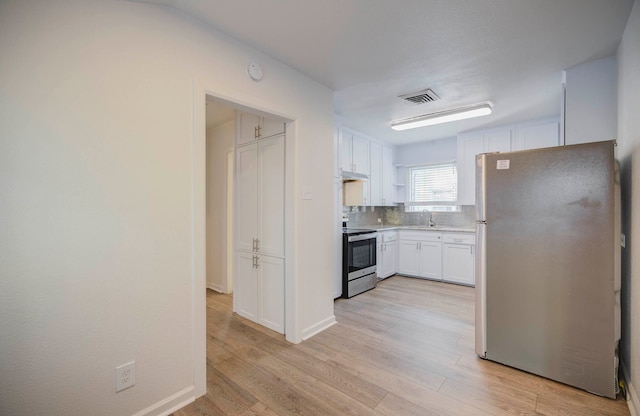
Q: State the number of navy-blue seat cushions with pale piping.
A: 0